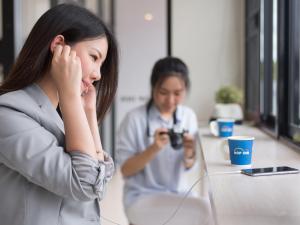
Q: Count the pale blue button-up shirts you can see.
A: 1